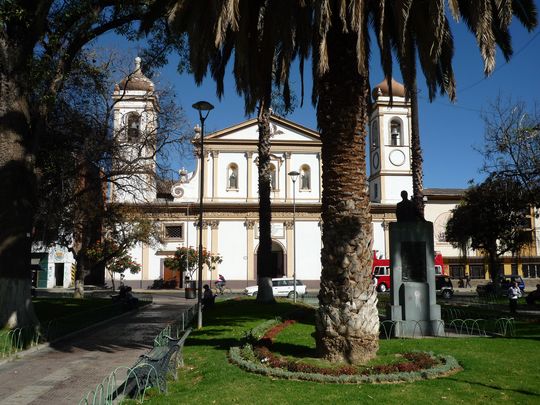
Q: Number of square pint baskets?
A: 0